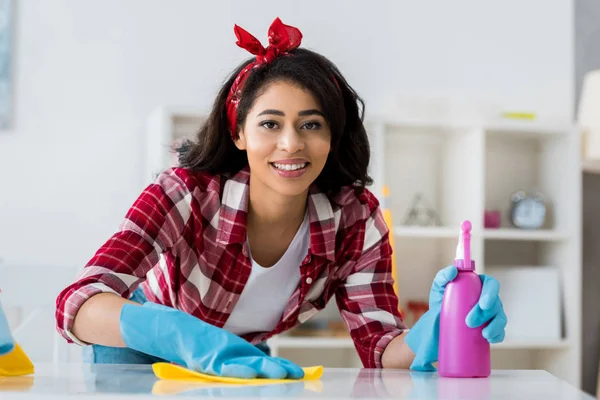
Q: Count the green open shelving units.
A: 0